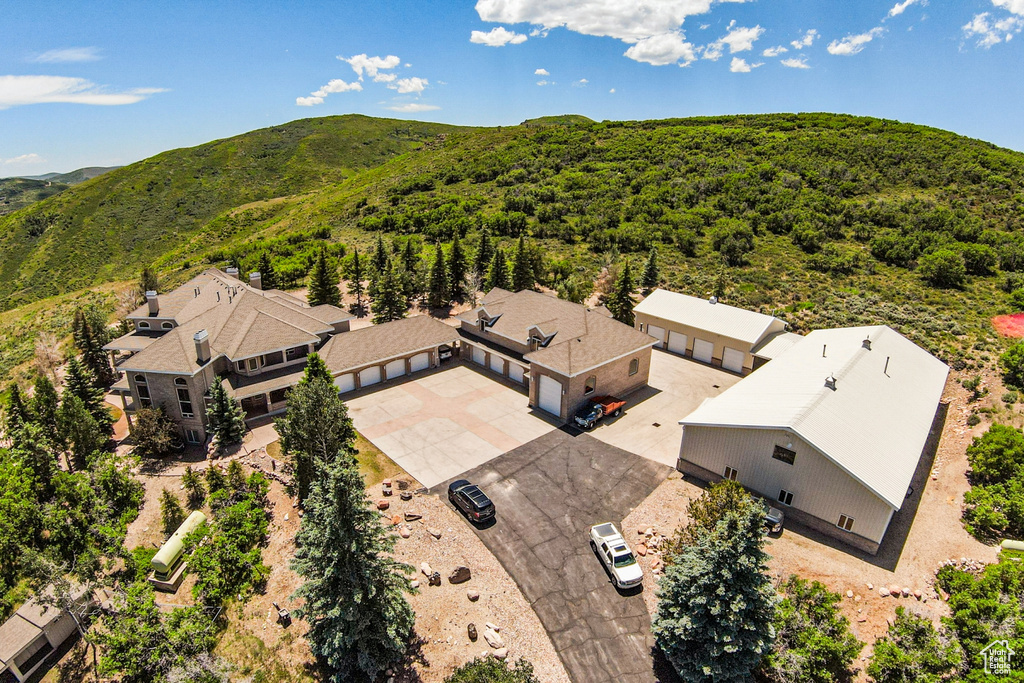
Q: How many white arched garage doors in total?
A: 8